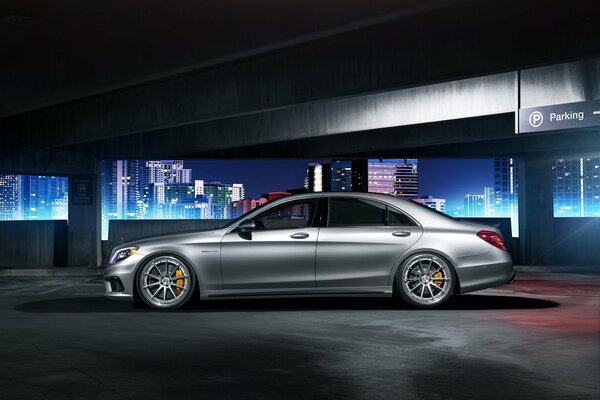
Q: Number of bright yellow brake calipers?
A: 2